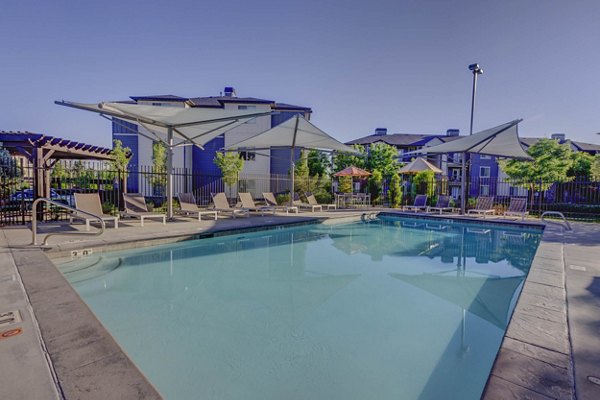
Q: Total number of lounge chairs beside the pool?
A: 12